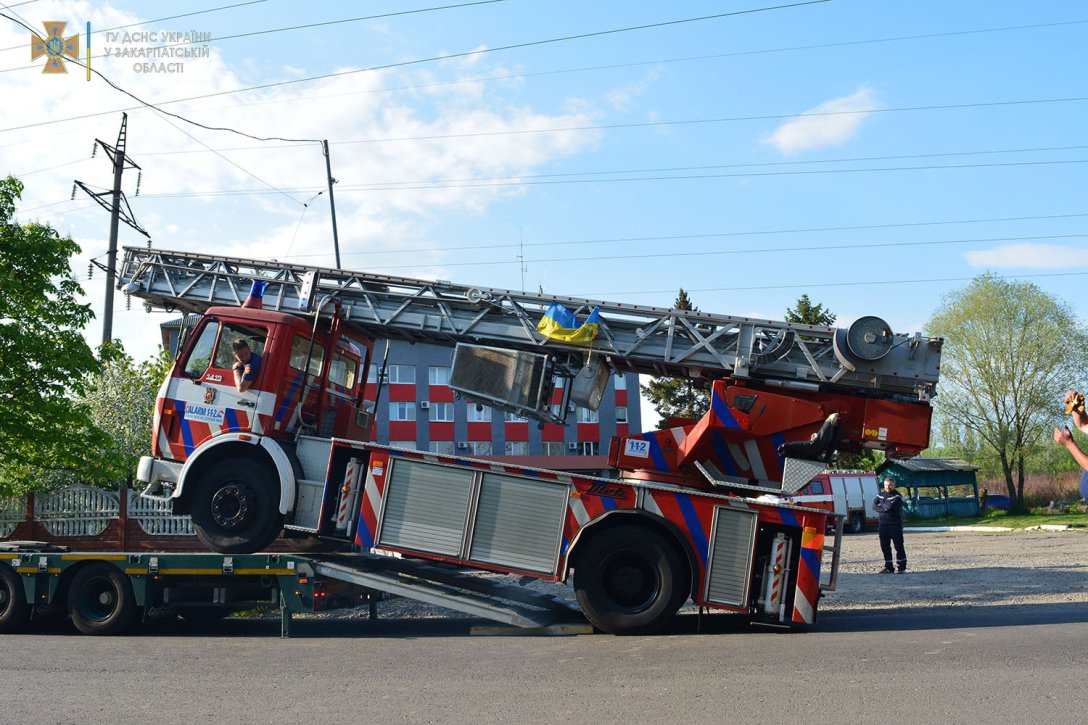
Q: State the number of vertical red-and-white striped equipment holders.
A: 2